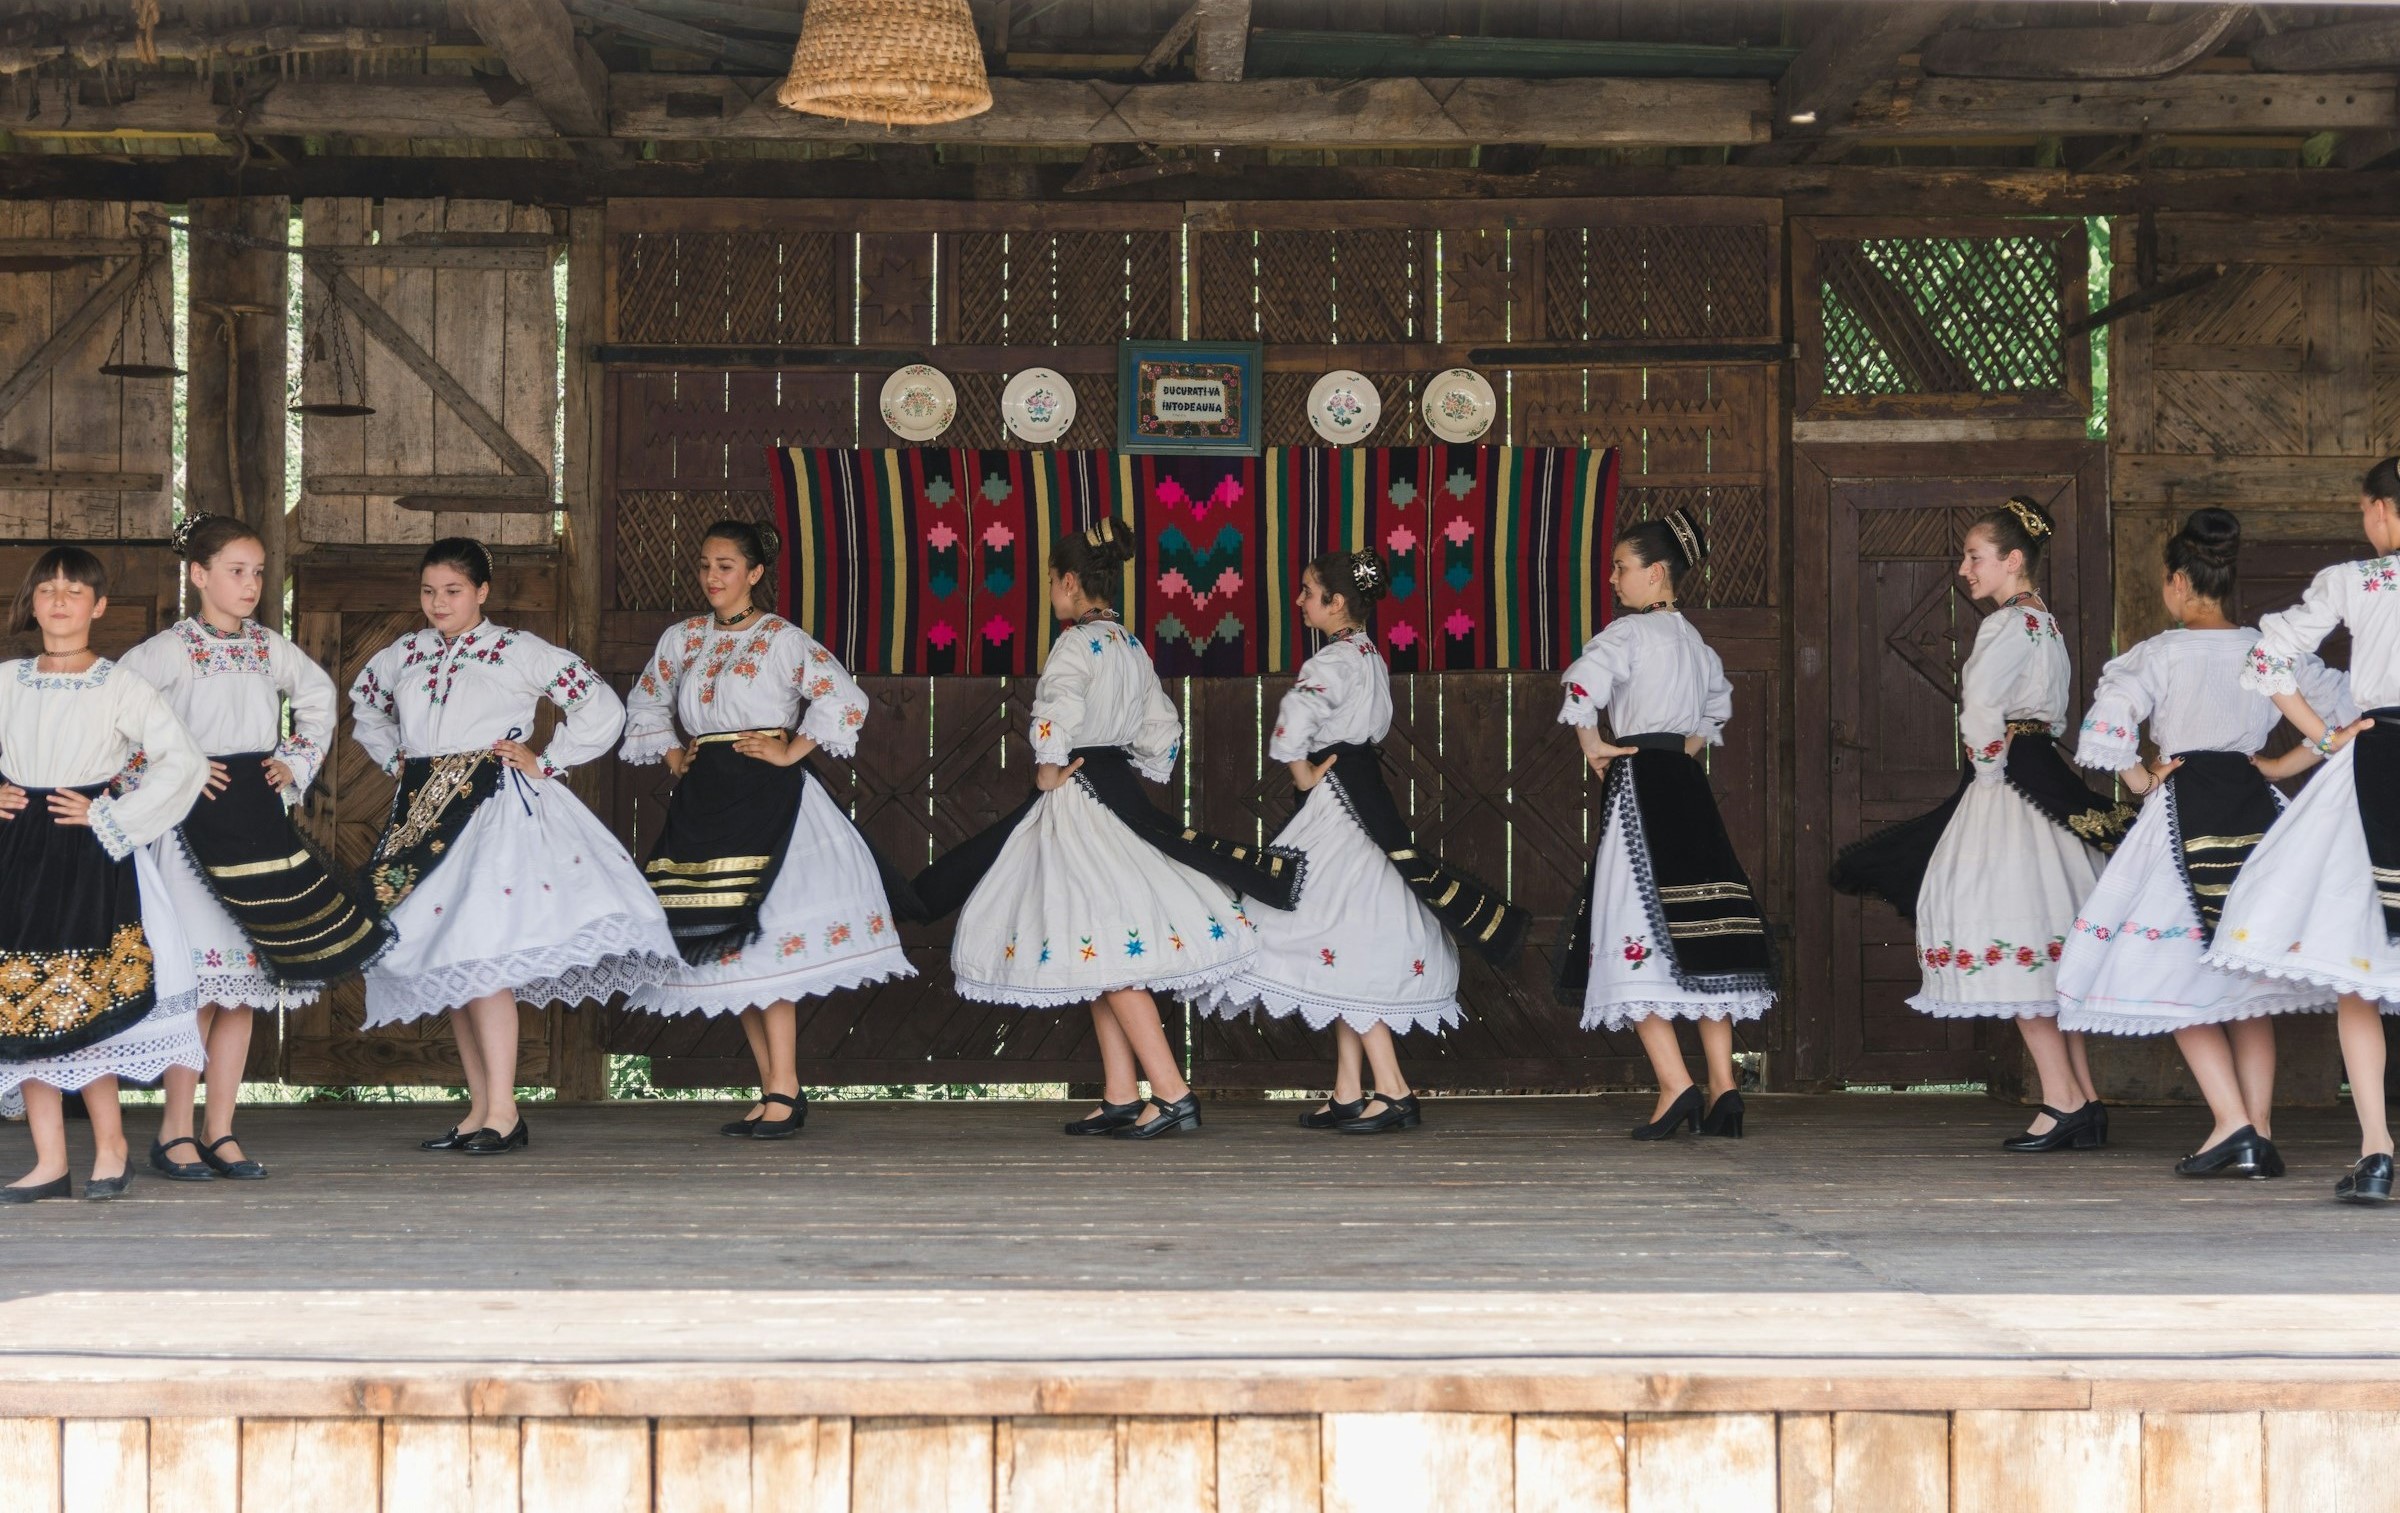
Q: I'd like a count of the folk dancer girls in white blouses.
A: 10